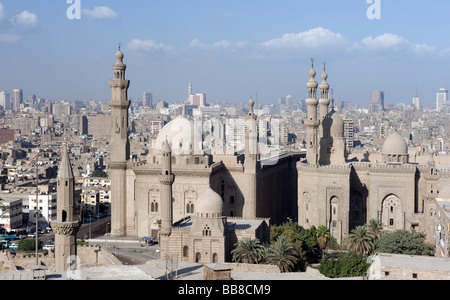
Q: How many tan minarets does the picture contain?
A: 6